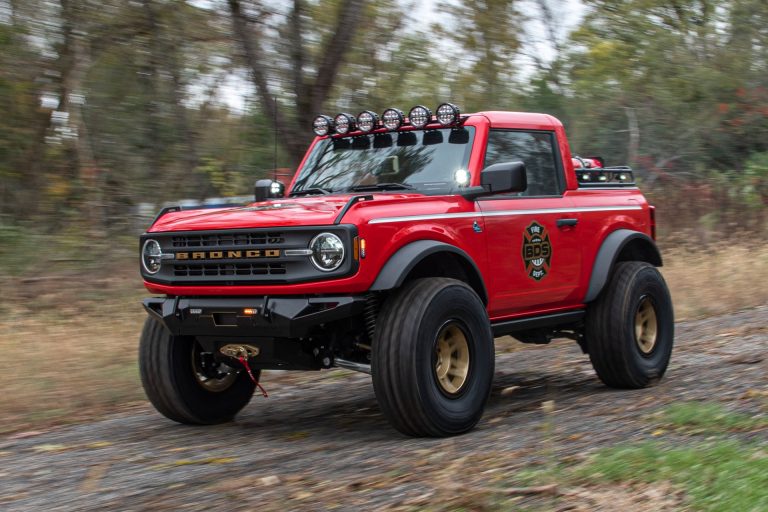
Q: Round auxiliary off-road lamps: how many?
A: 6